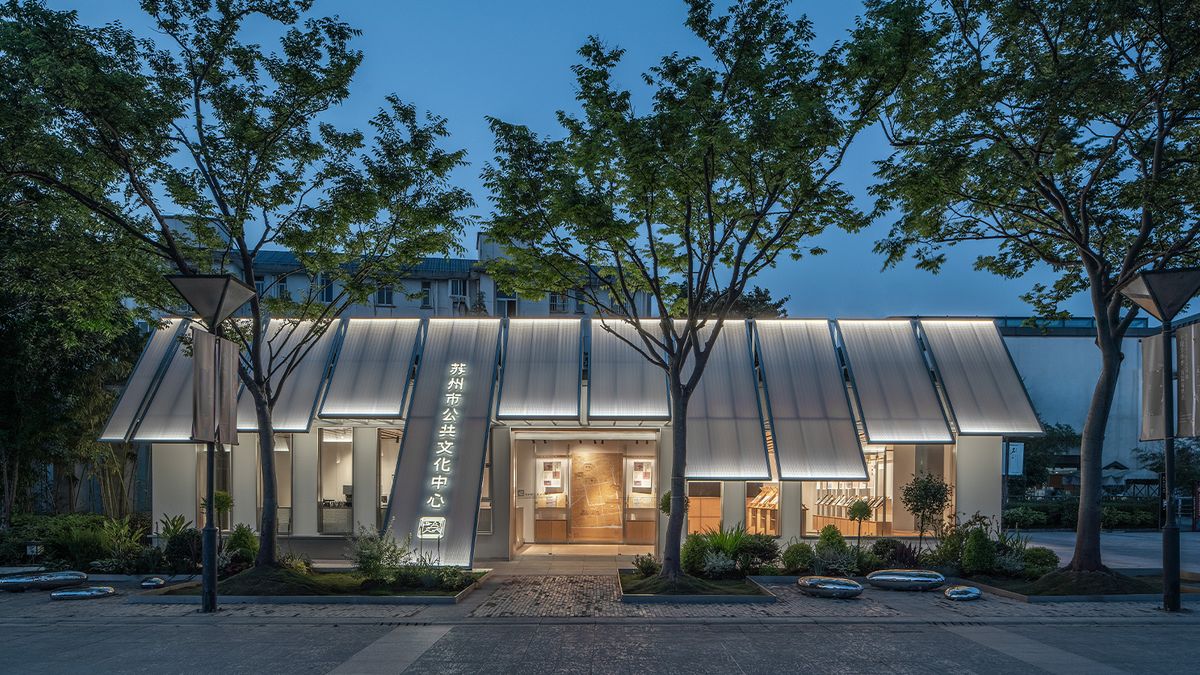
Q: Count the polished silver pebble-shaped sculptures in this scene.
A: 6